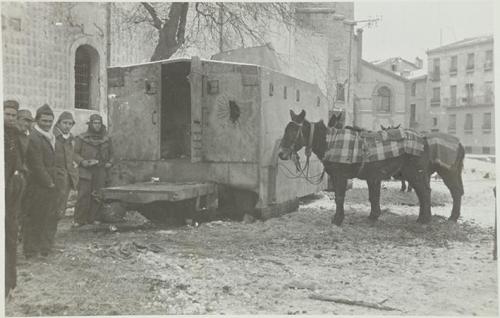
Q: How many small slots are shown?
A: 4